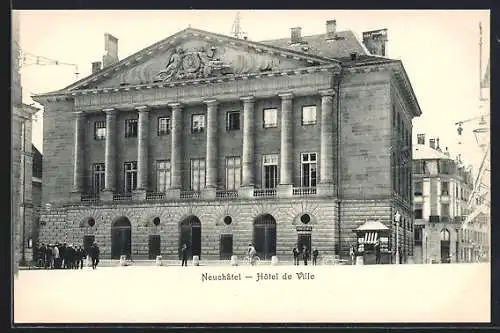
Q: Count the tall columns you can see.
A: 8